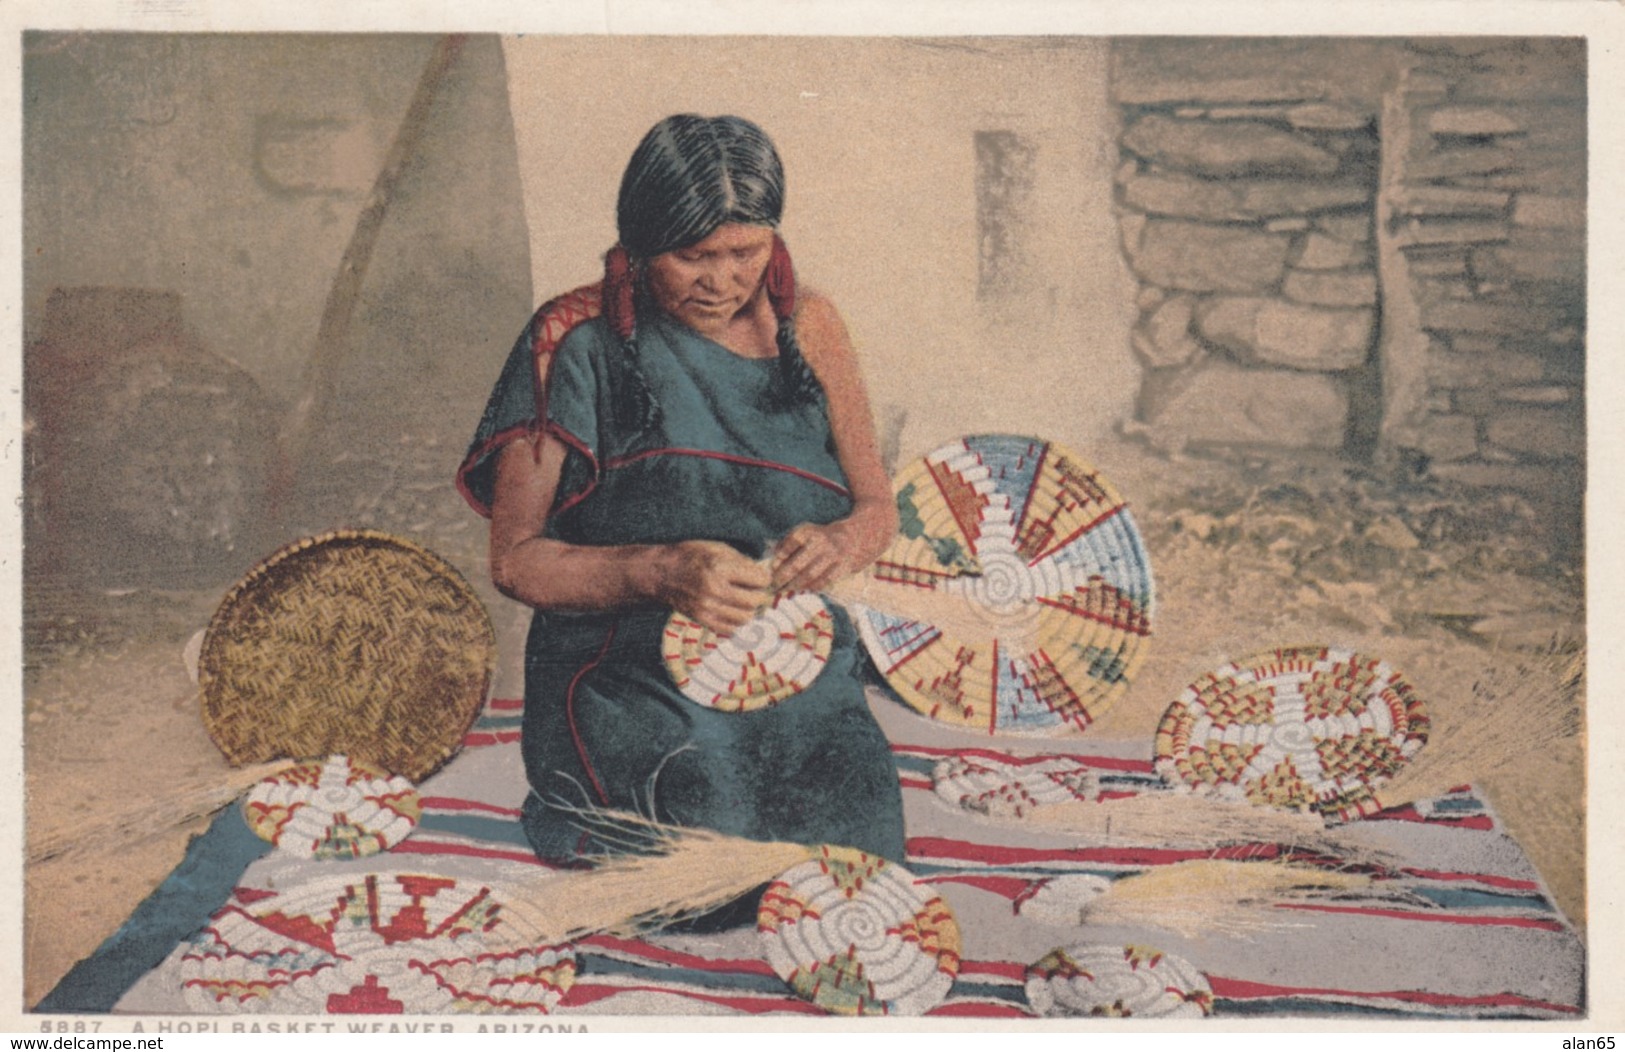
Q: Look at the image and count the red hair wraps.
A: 2